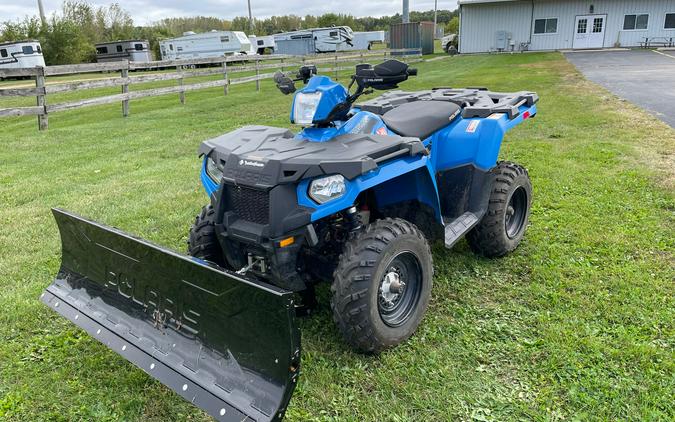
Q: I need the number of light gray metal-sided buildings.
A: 1